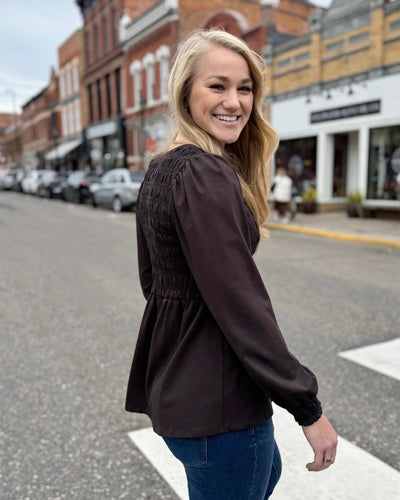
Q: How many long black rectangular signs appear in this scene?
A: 1